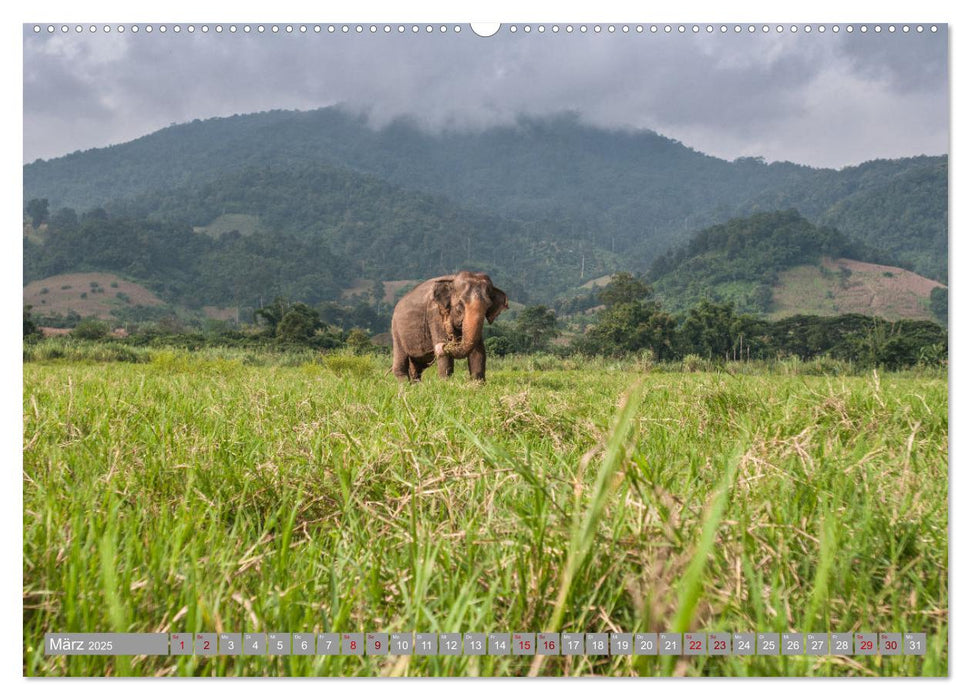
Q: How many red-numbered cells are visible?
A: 10